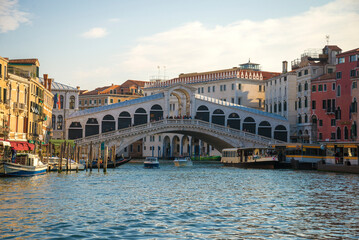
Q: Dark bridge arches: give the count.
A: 12